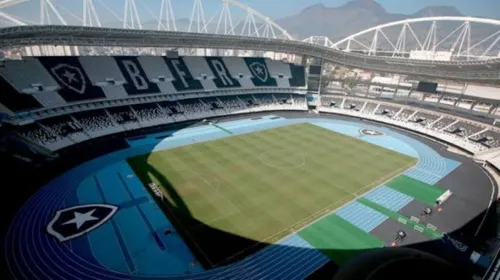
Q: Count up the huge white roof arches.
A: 2